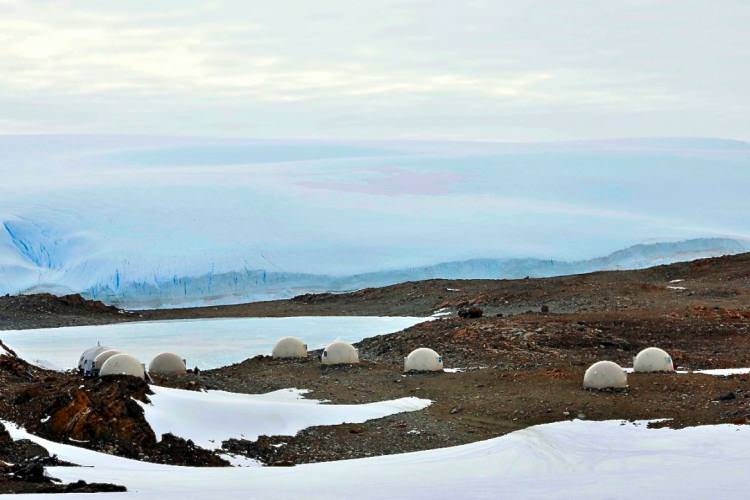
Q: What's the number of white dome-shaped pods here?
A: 9